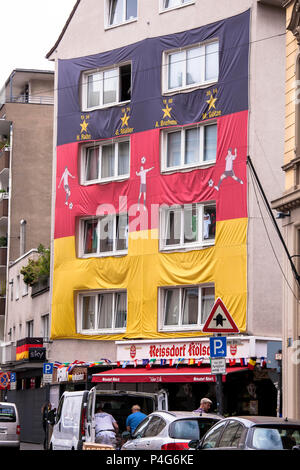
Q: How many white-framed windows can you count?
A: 10